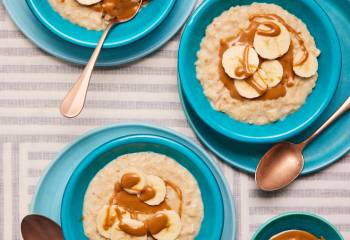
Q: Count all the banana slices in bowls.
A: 11